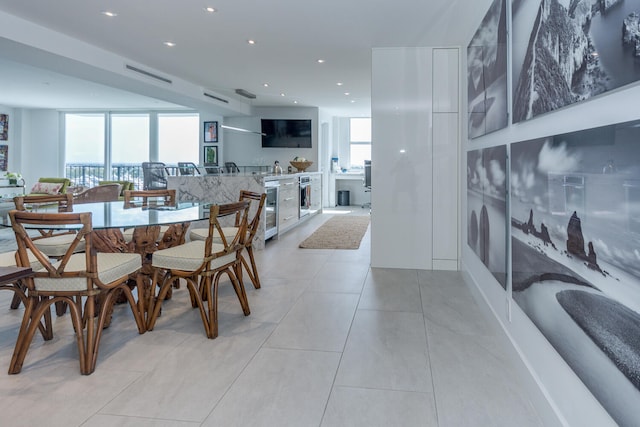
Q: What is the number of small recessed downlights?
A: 11